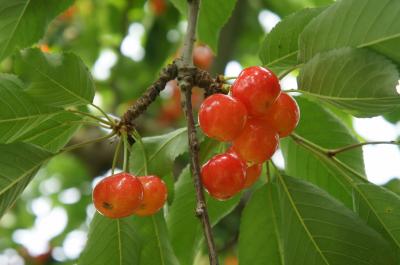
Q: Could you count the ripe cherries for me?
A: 8